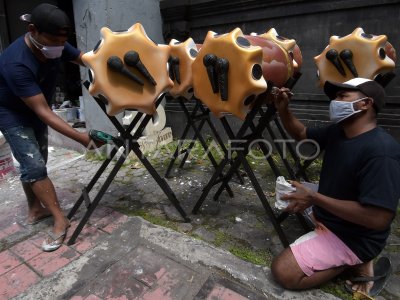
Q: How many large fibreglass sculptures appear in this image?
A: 5